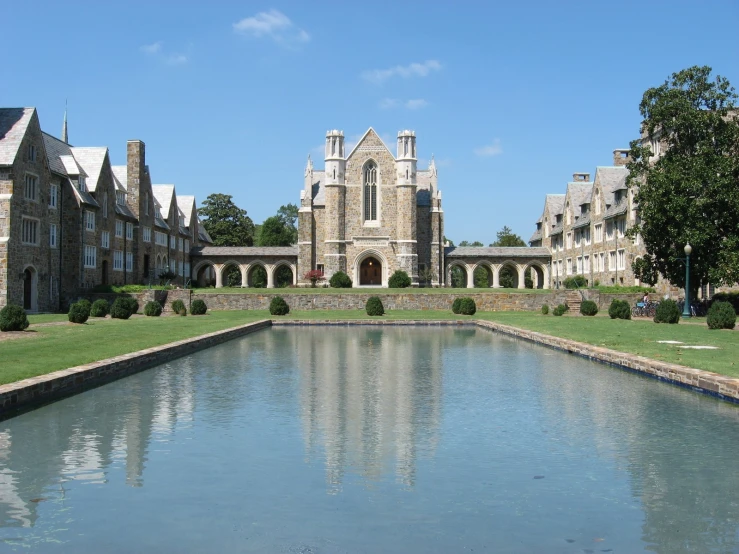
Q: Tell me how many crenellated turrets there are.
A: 2